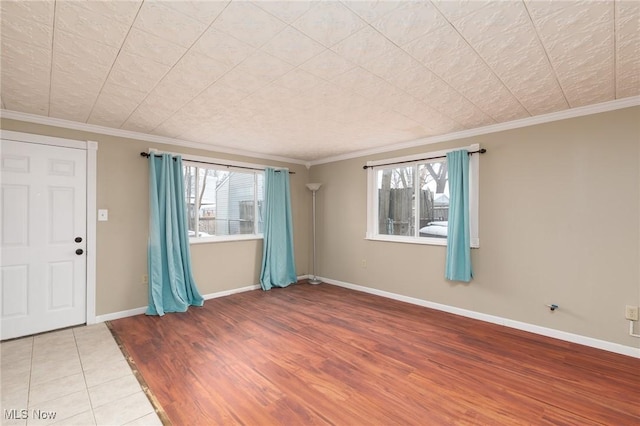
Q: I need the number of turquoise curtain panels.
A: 3